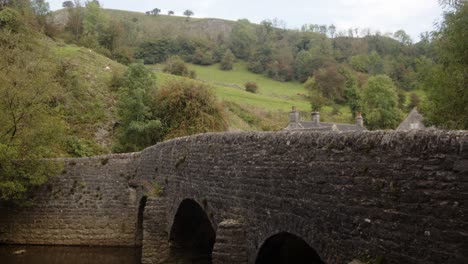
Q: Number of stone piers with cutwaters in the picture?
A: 2